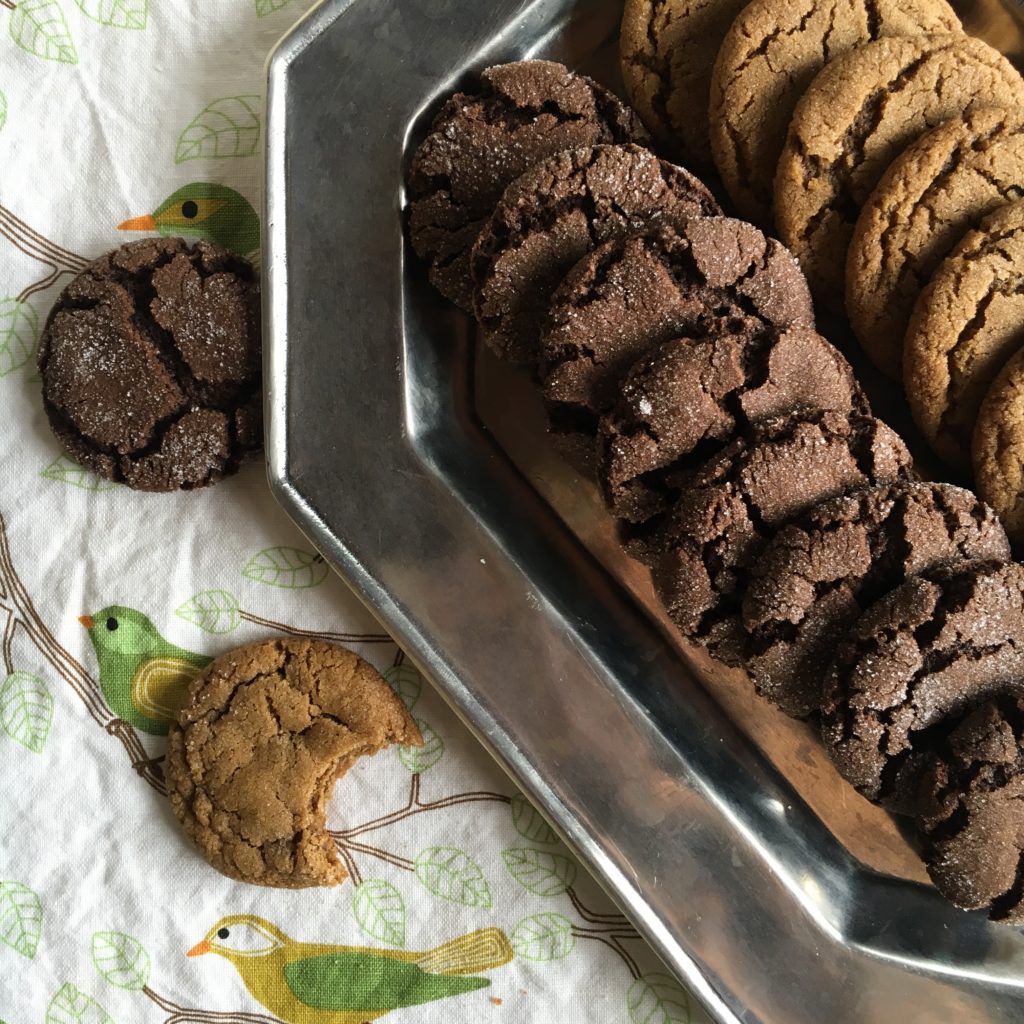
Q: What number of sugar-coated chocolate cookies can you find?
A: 9